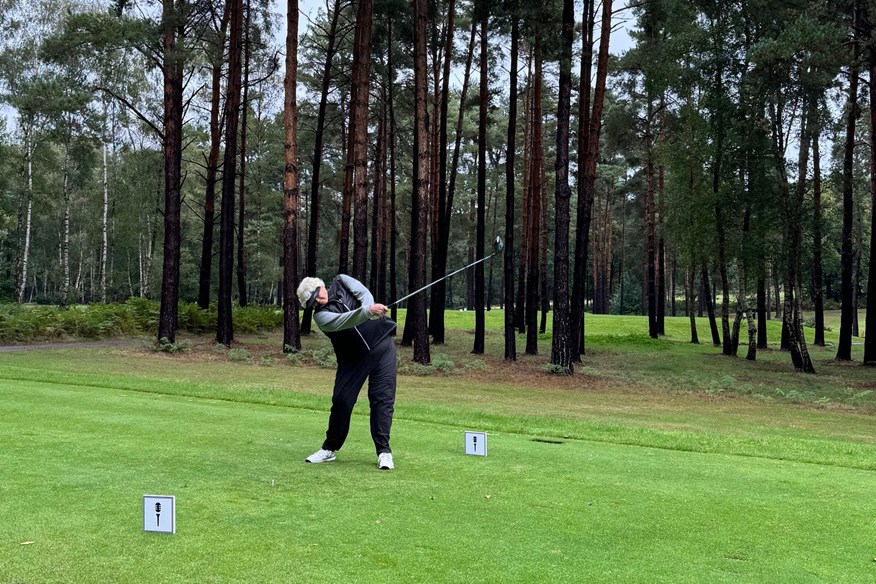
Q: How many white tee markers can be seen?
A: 2